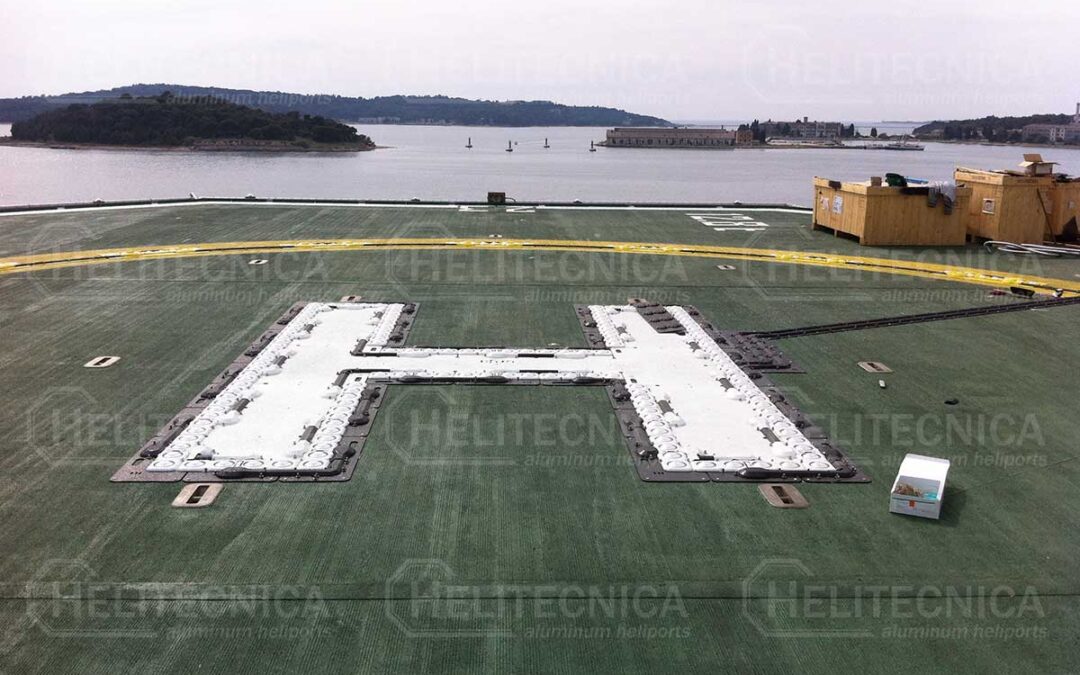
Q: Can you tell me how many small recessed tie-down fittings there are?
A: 9